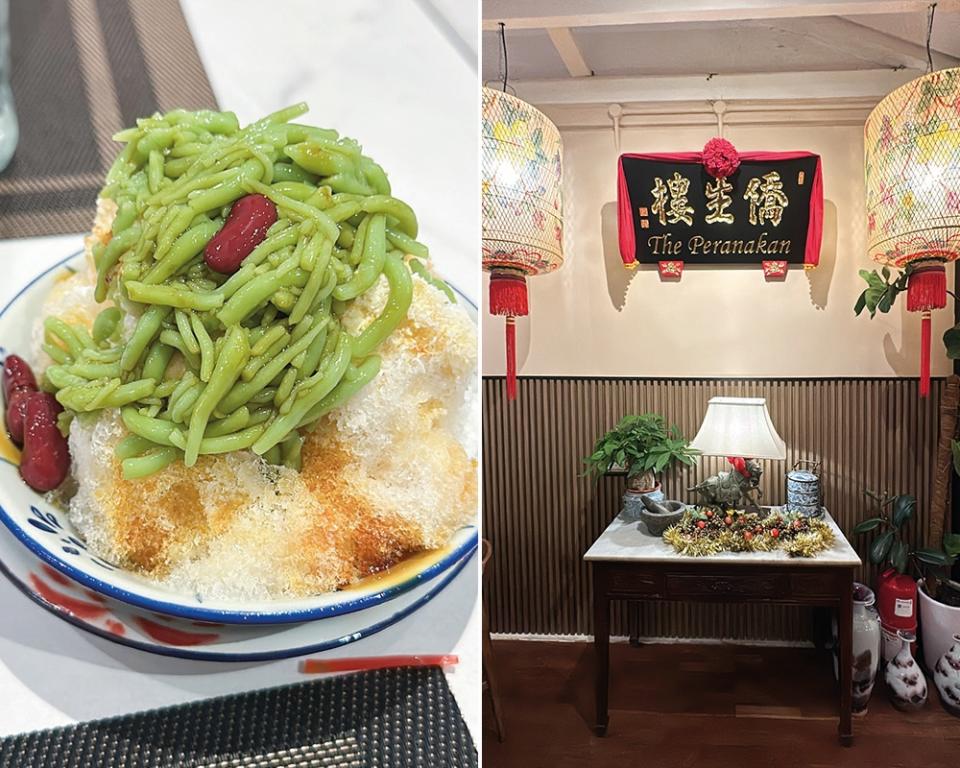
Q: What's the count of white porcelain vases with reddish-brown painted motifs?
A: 3